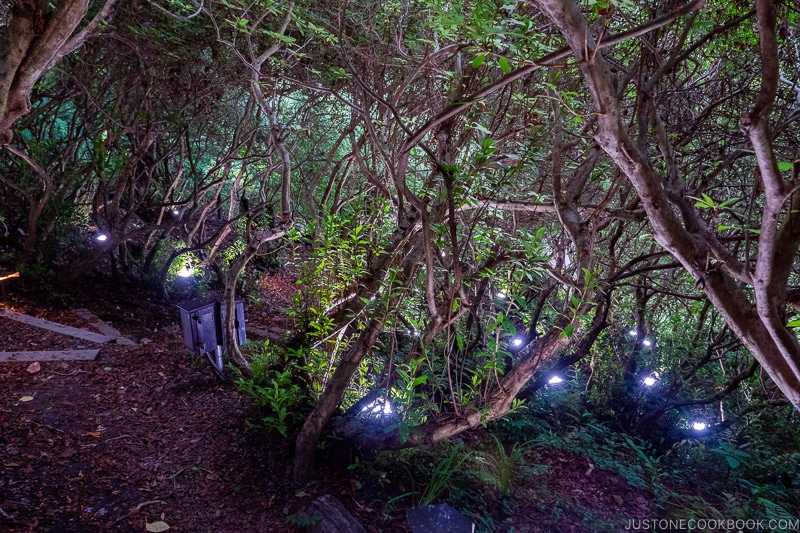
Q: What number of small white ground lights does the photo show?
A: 11